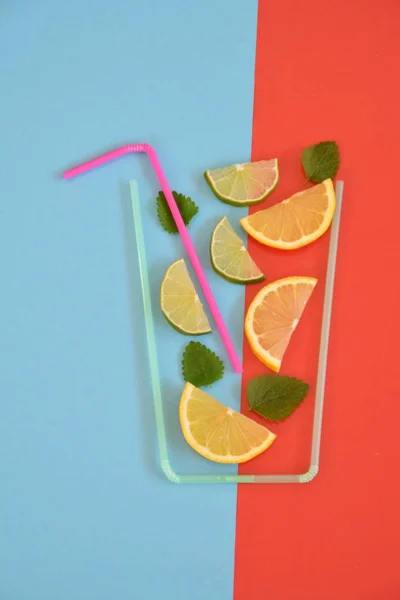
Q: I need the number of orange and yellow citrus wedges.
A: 3